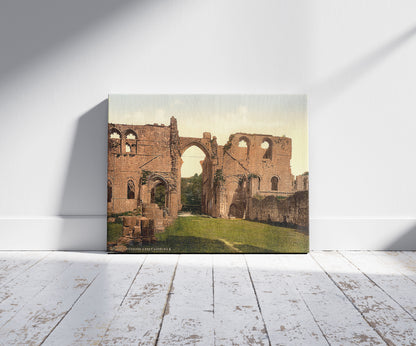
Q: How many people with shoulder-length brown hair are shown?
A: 0